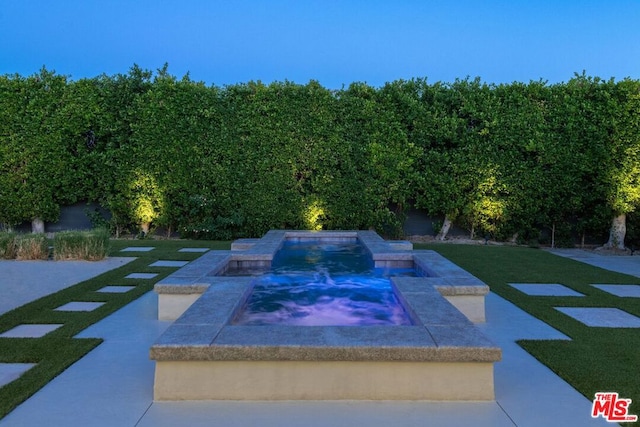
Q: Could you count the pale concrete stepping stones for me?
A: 11